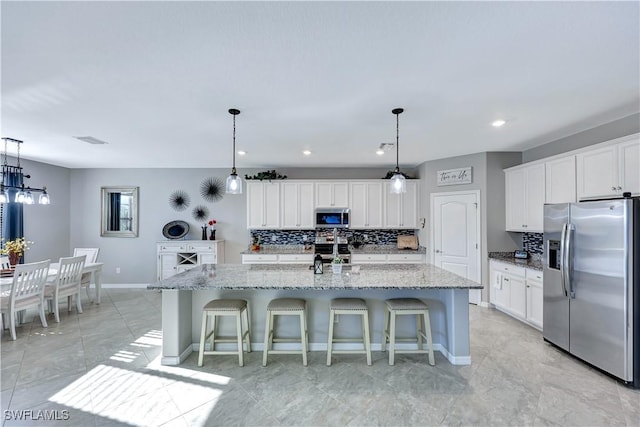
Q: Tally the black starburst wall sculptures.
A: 3